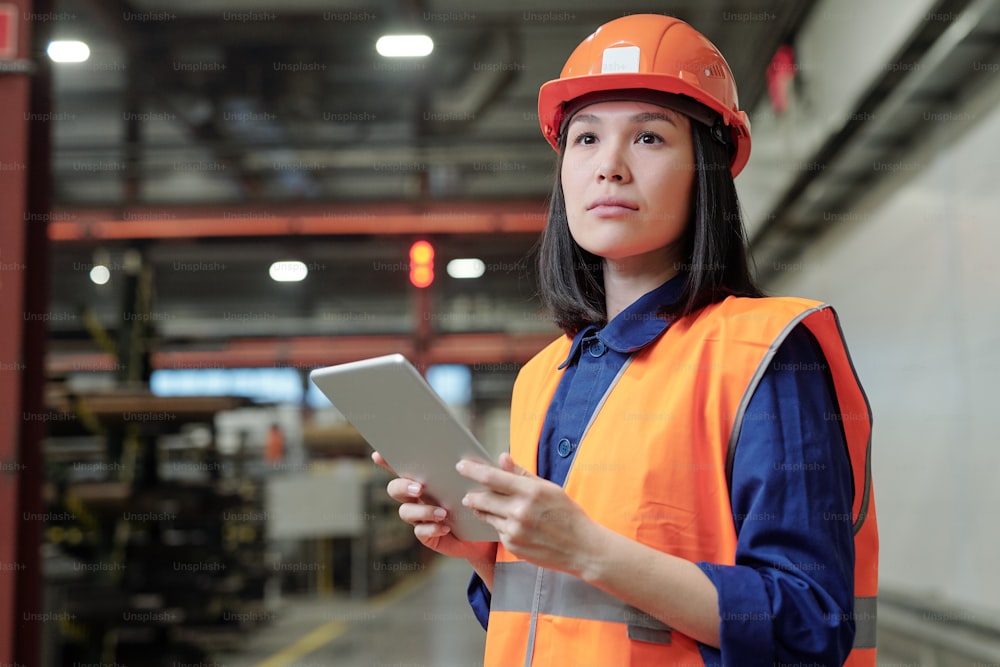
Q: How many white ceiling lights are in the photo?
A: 5